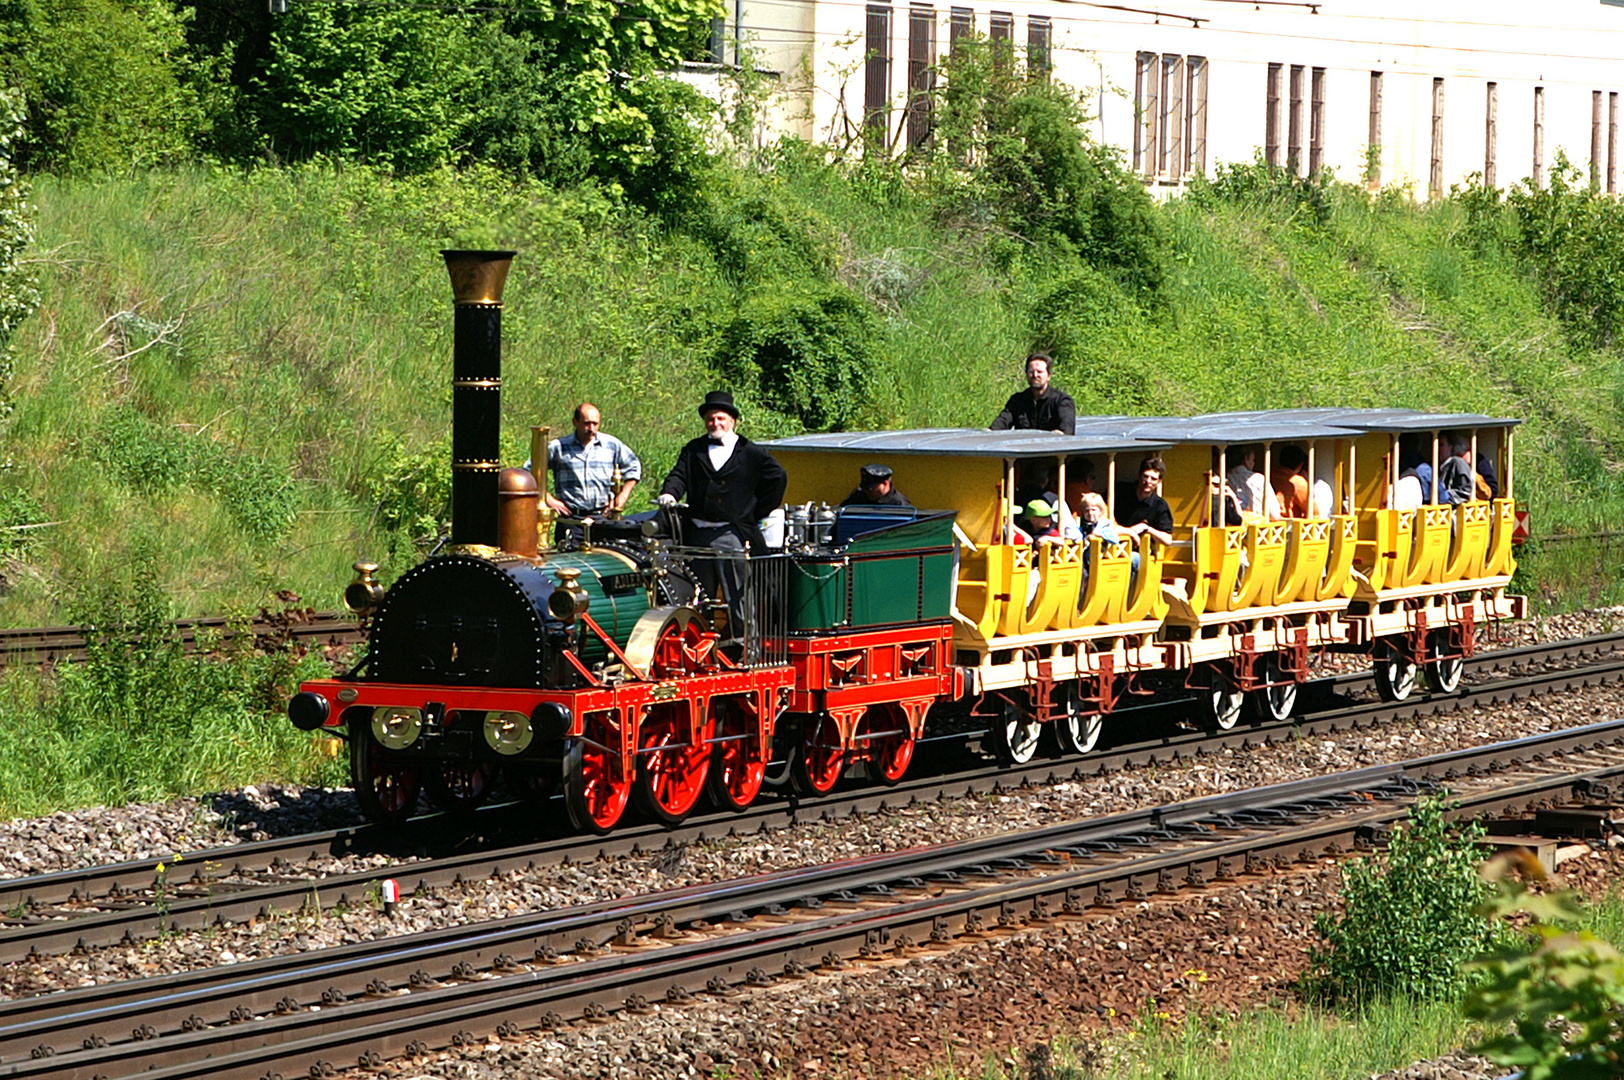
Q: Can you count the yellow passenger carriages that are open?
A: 3